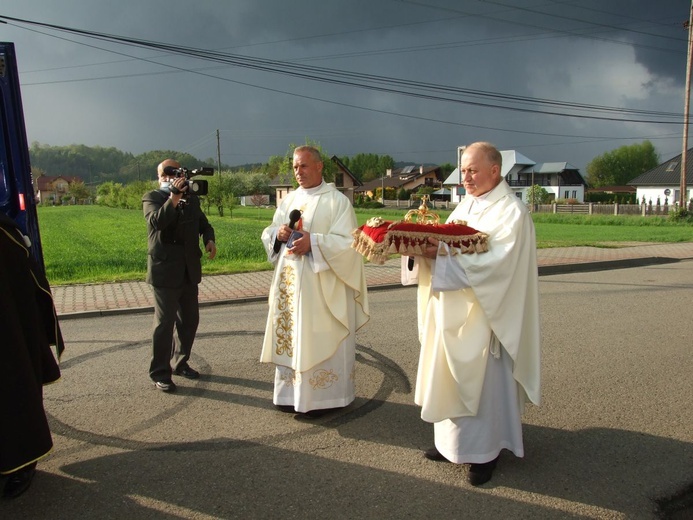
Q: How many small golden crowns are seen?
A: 1